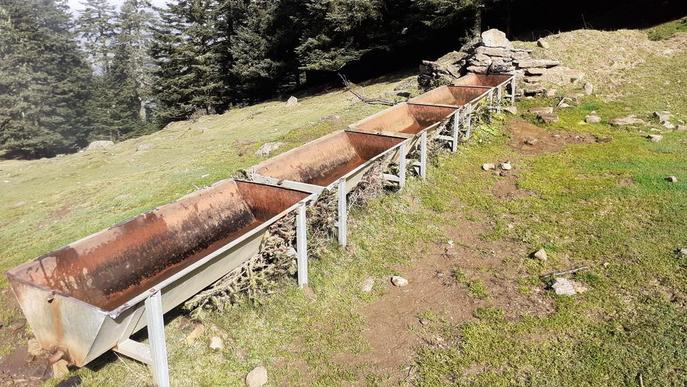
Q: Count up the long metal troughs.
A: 5